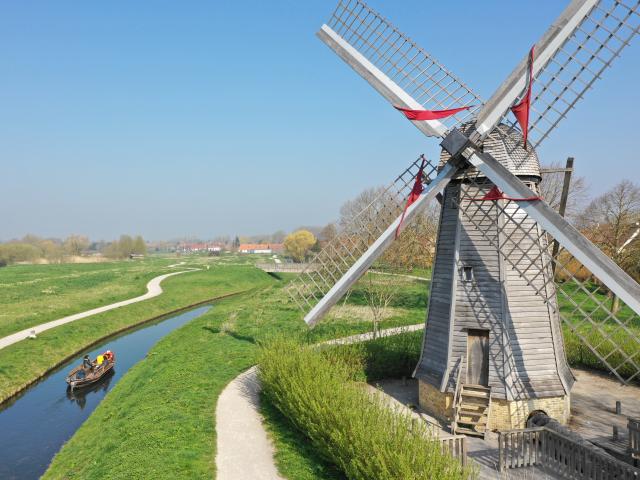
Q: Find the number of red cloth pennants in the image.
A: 4